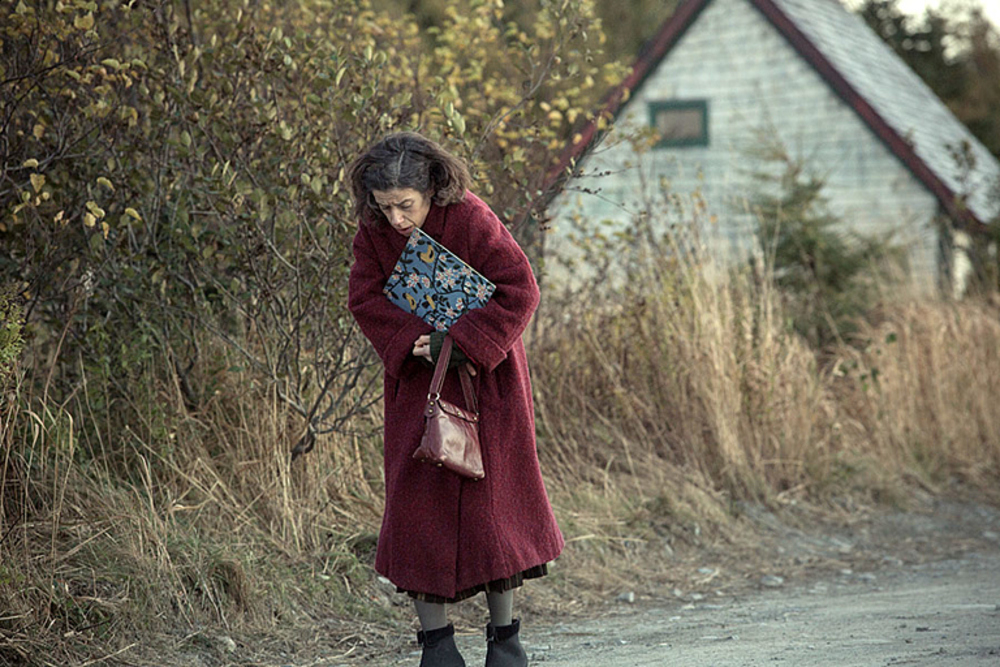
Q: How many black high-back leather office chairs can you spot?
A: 0